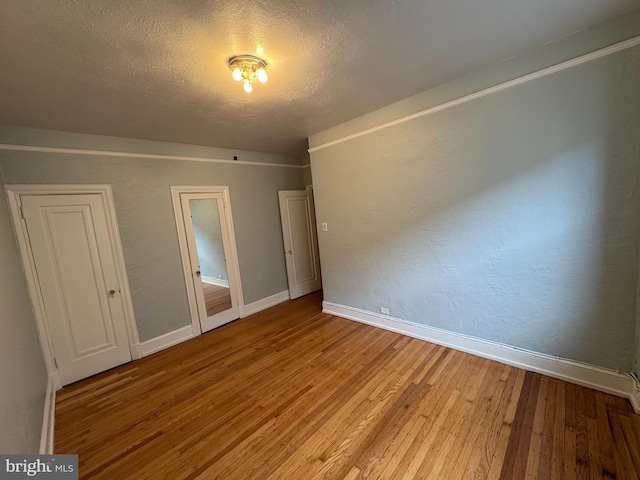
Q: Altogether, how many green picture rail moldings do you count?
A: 0